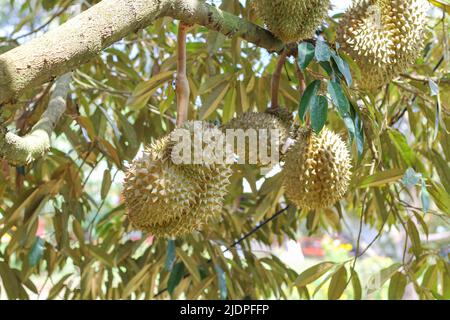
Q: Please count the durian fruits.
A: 5